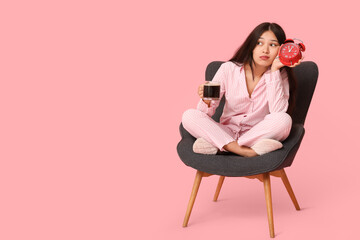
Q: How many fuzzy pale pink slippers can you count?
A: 2